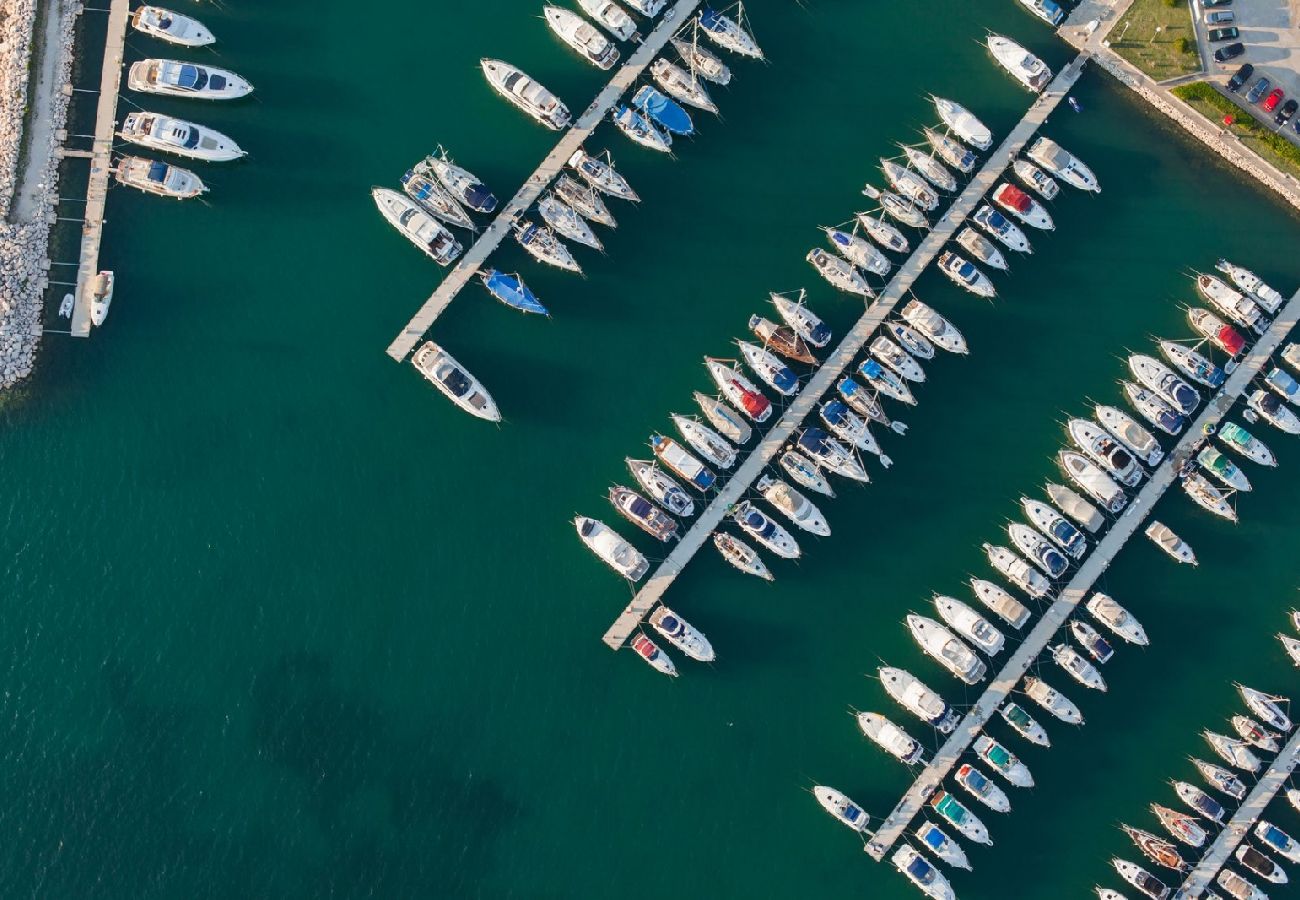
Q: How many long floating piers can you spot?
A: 5